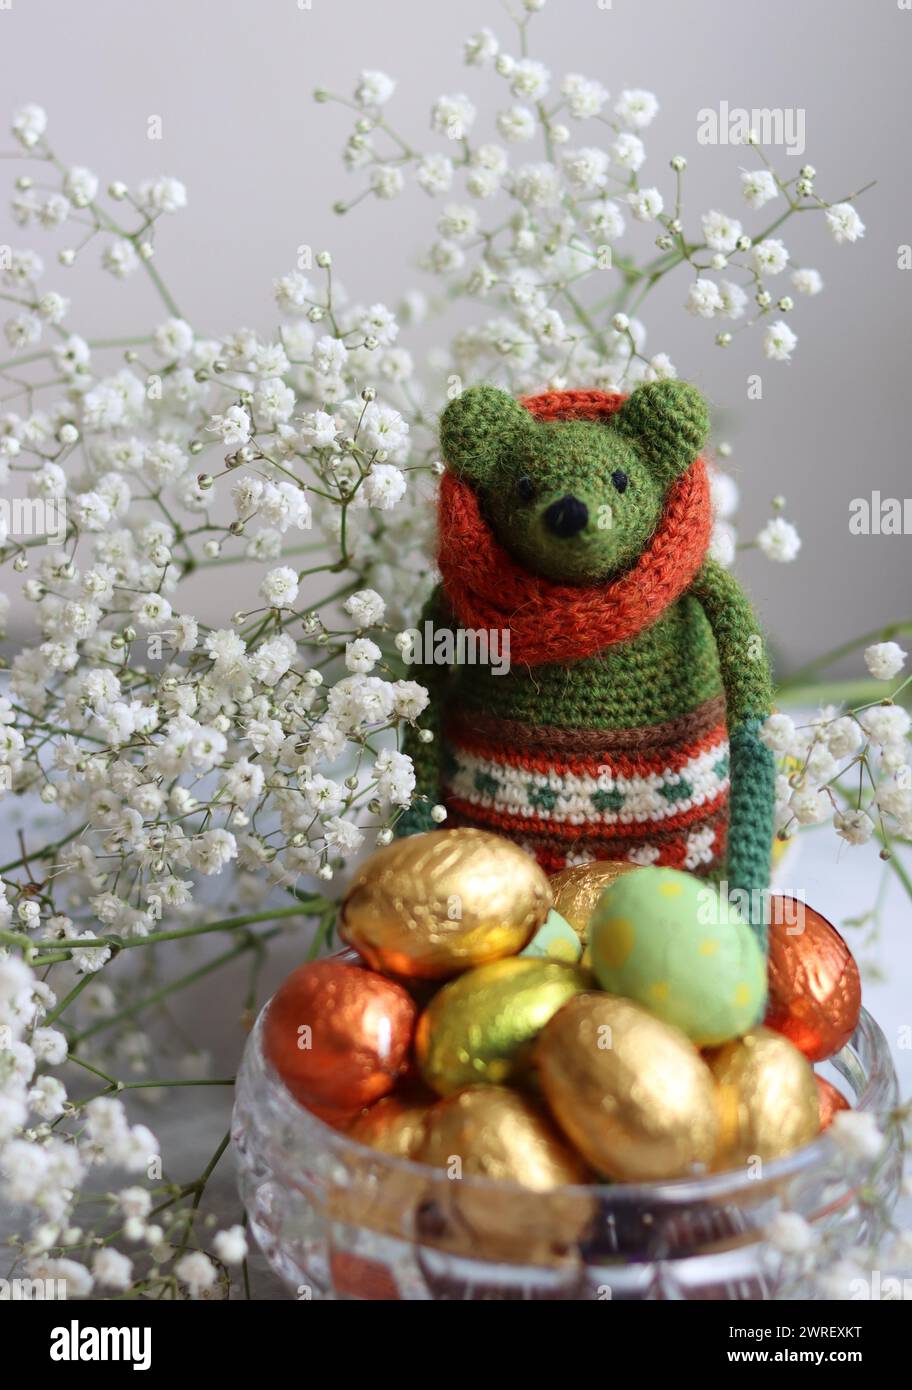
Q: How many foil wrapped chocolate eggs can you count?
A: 10